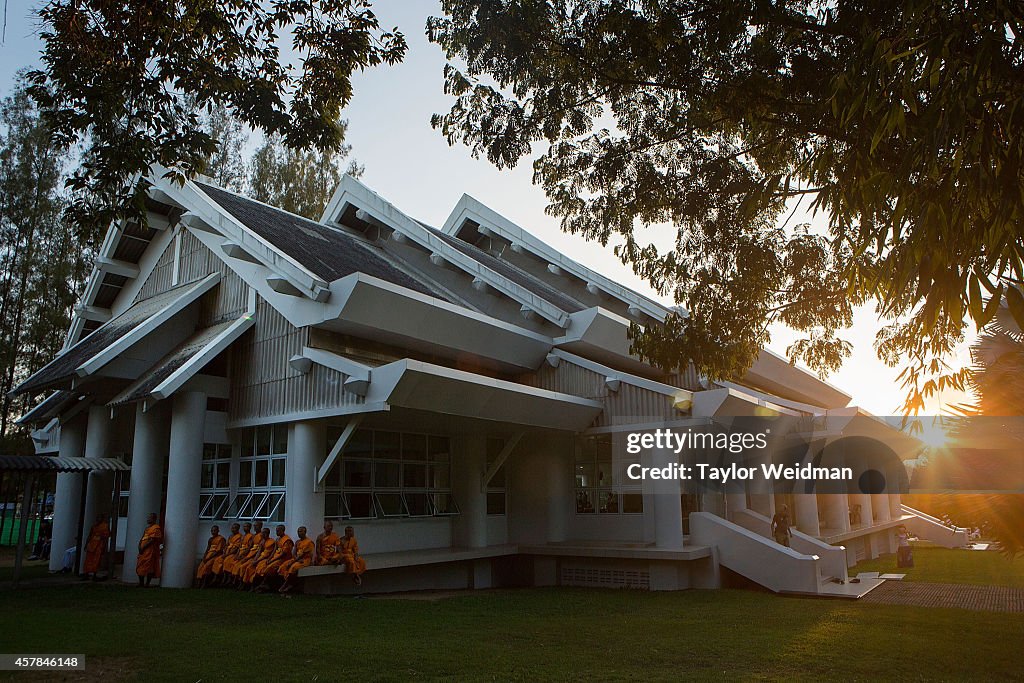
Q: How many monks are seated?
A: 9